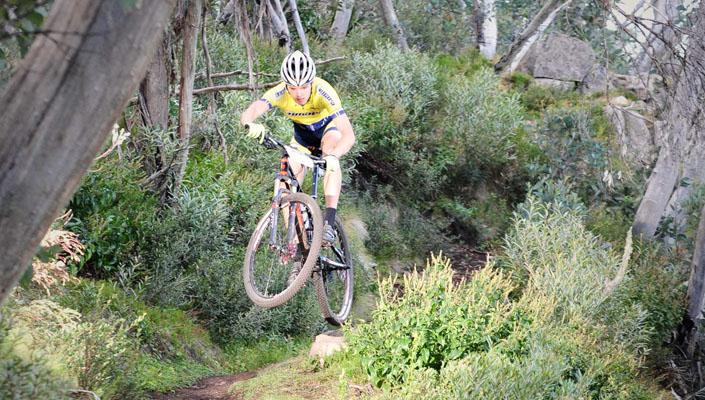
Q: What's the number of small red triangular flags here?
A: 0